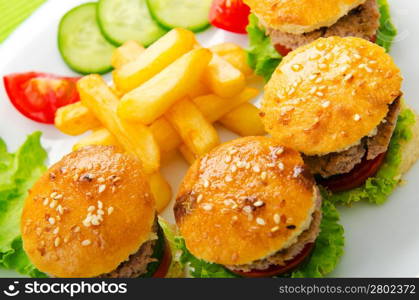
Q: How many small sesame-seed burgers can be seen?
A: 4